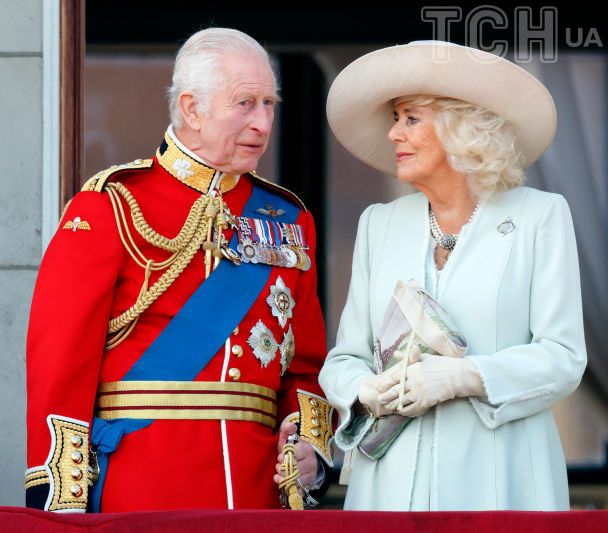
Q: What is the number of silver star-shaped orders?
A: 3